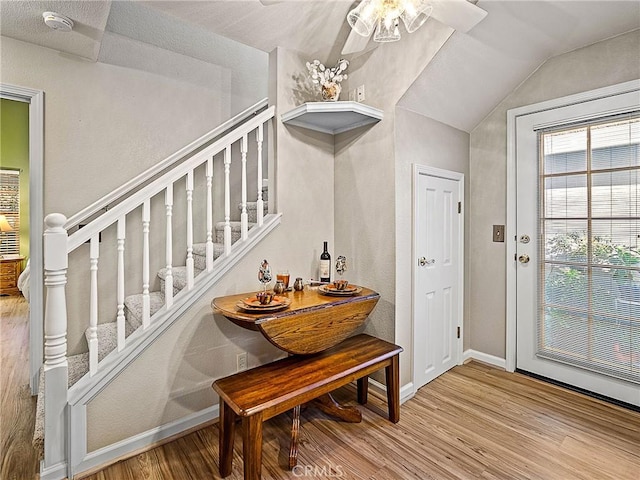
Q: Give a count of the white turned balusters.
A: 9